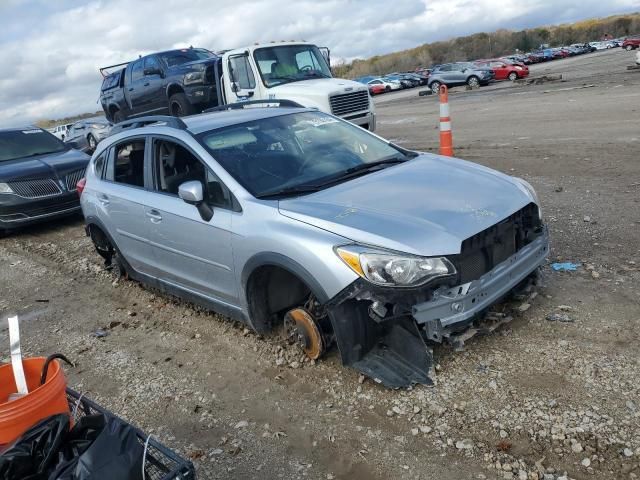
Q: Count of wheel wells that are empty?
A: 2